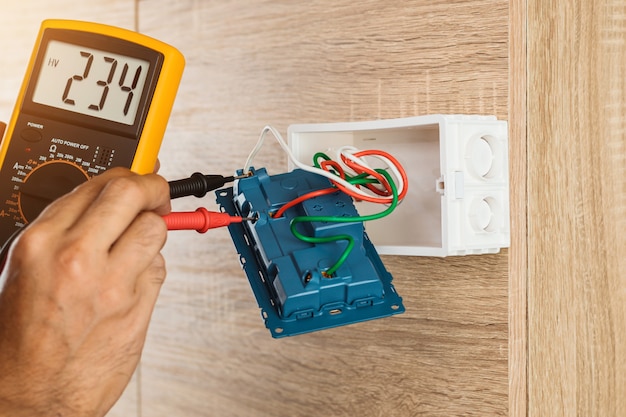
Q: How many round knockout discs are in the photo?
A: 2